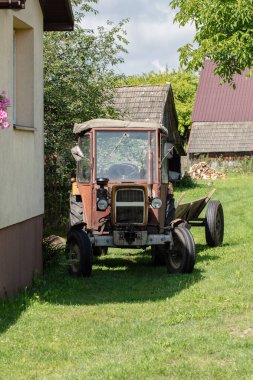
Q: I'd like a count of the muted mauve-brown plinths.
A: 1